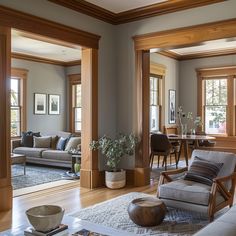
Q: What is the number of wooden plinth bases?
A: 3